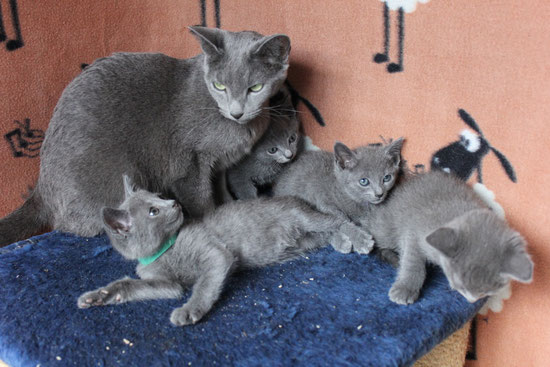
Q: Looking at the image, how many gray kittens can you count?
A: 4